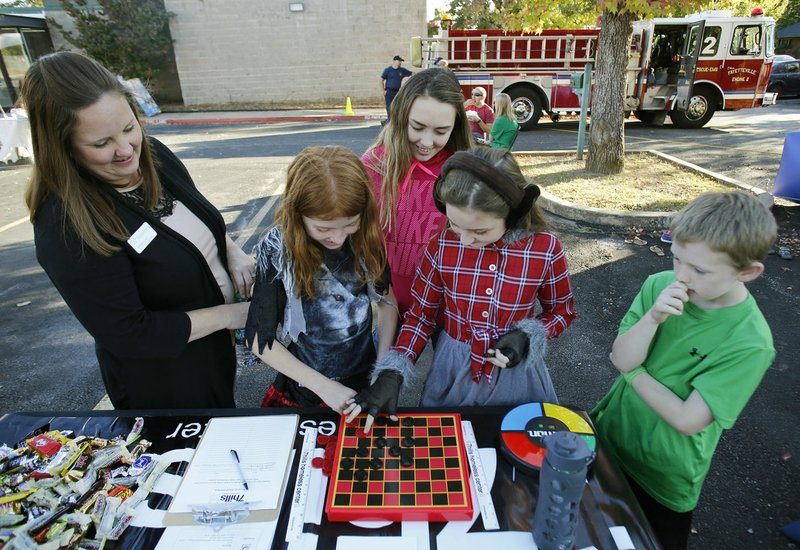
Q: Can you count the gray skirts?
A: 1